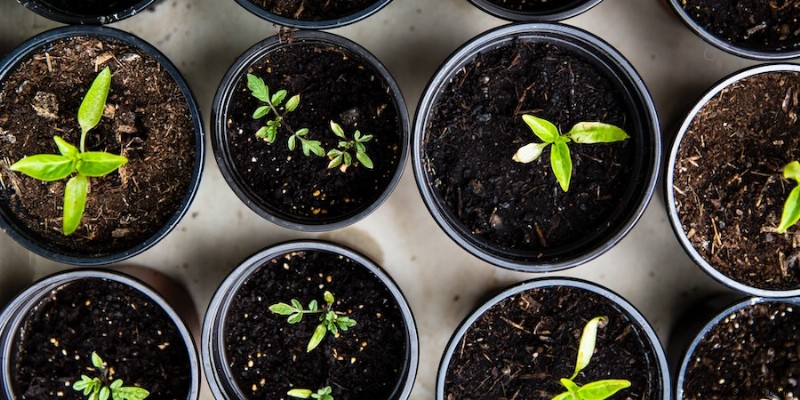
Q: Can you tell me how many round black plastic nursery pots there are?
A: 12